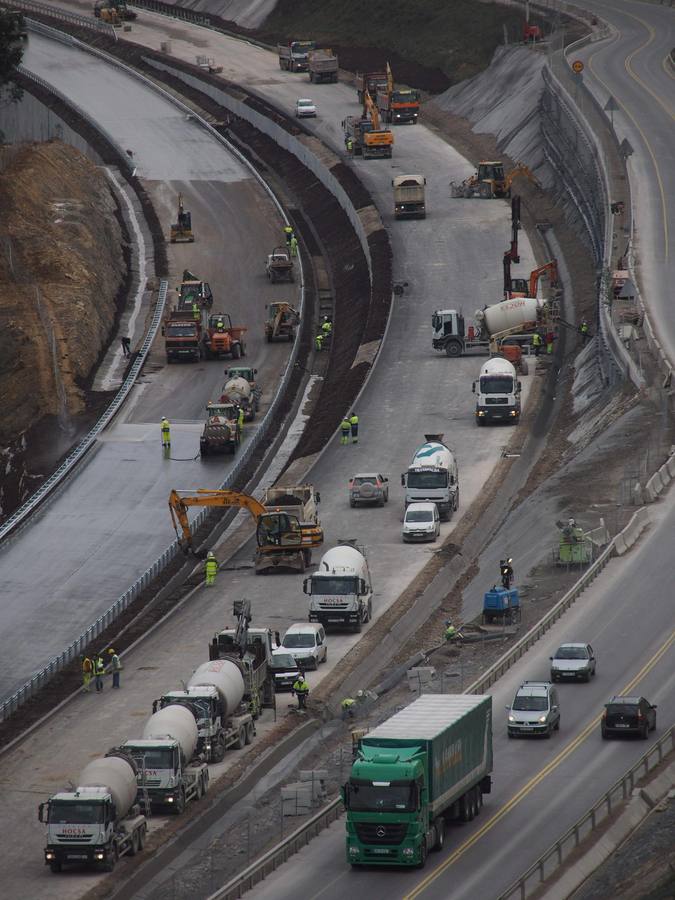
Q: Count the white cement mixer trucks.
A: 7